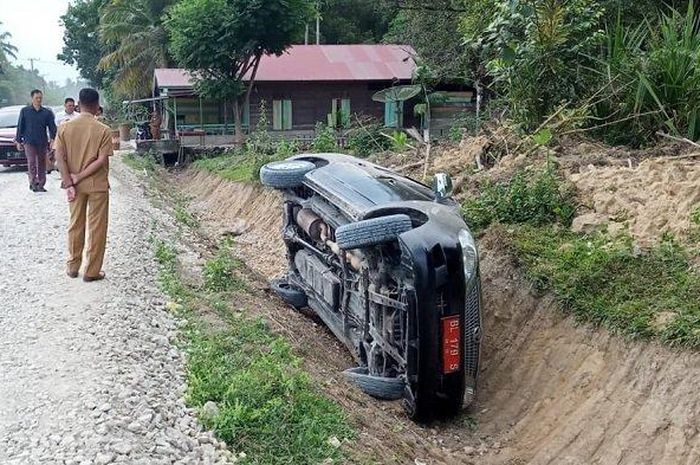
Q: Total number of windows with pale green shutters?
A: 3